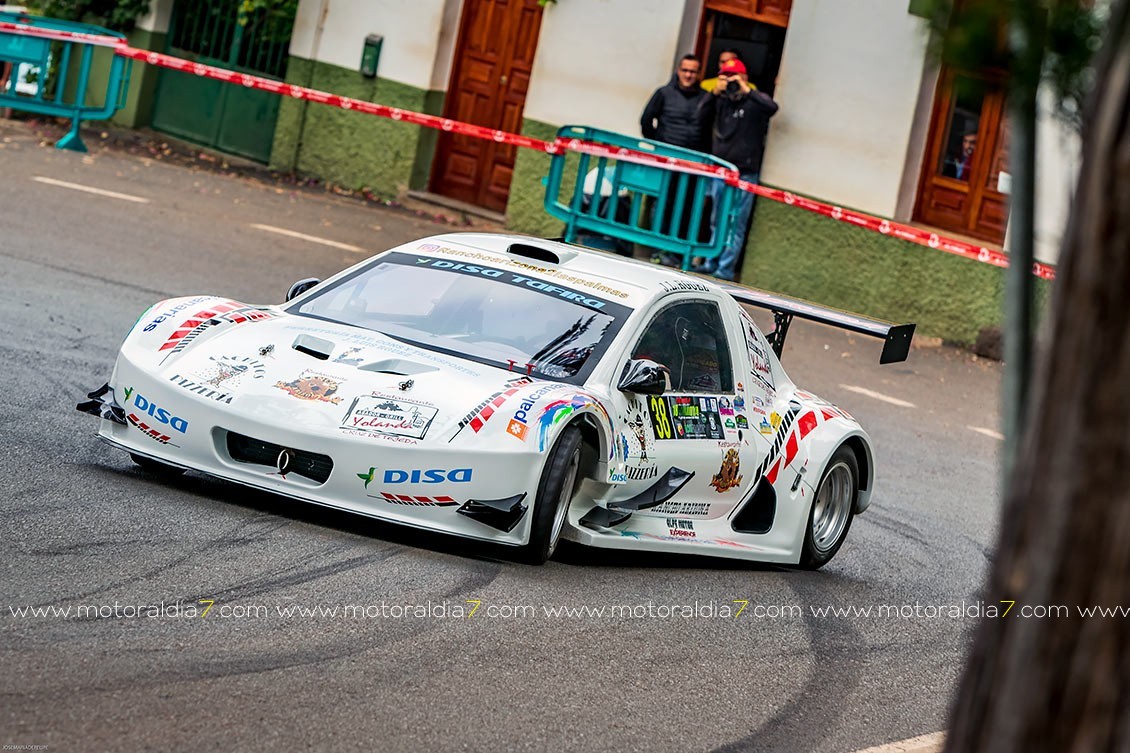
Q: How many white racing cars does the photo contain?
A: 1